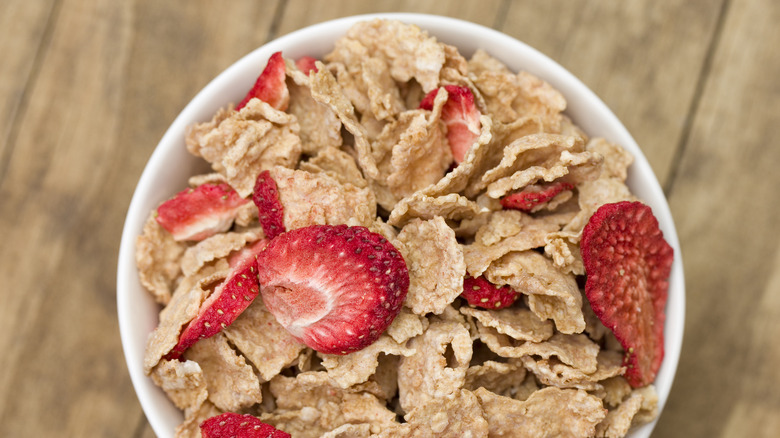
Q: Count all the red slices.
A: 11